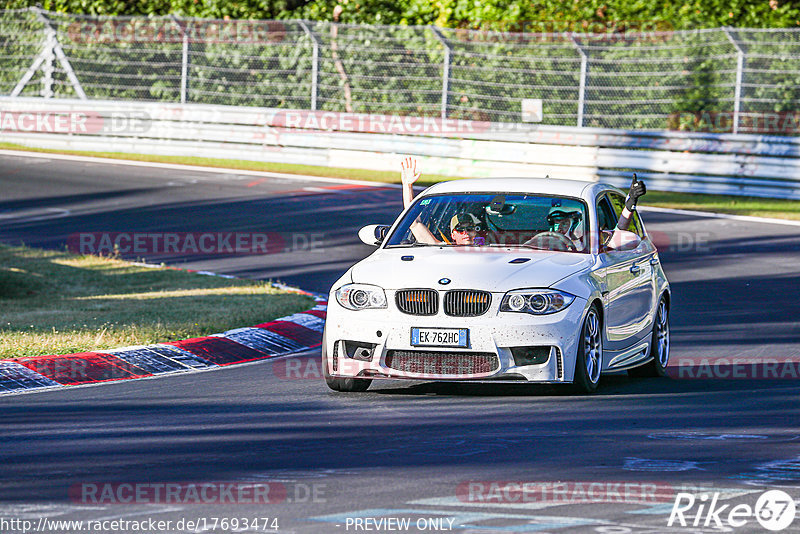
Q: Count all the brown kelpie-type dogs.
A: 0